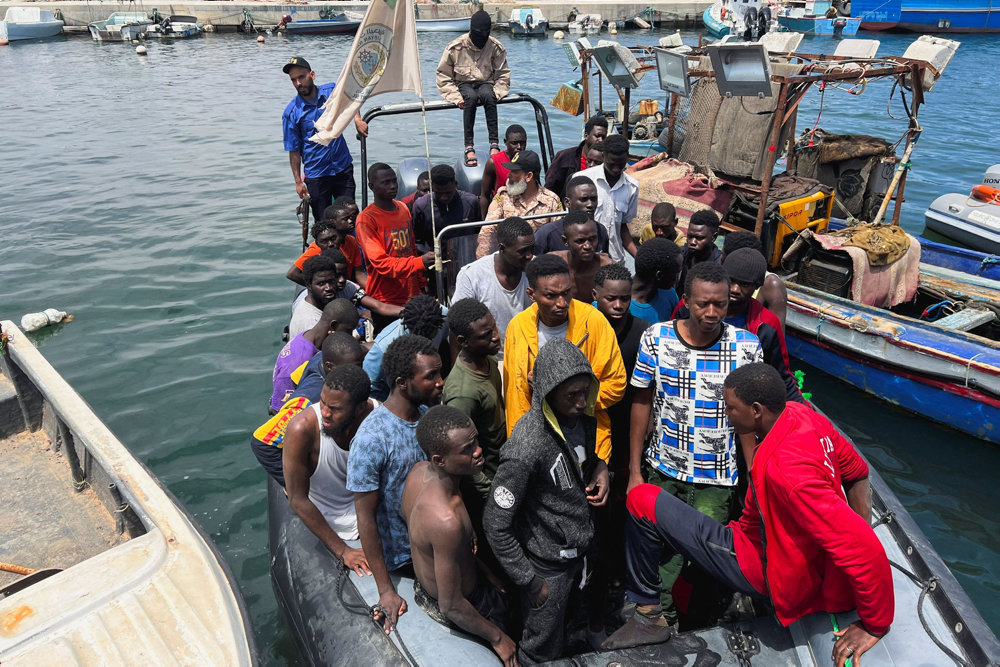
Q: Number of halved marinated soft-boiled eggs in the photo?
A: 0